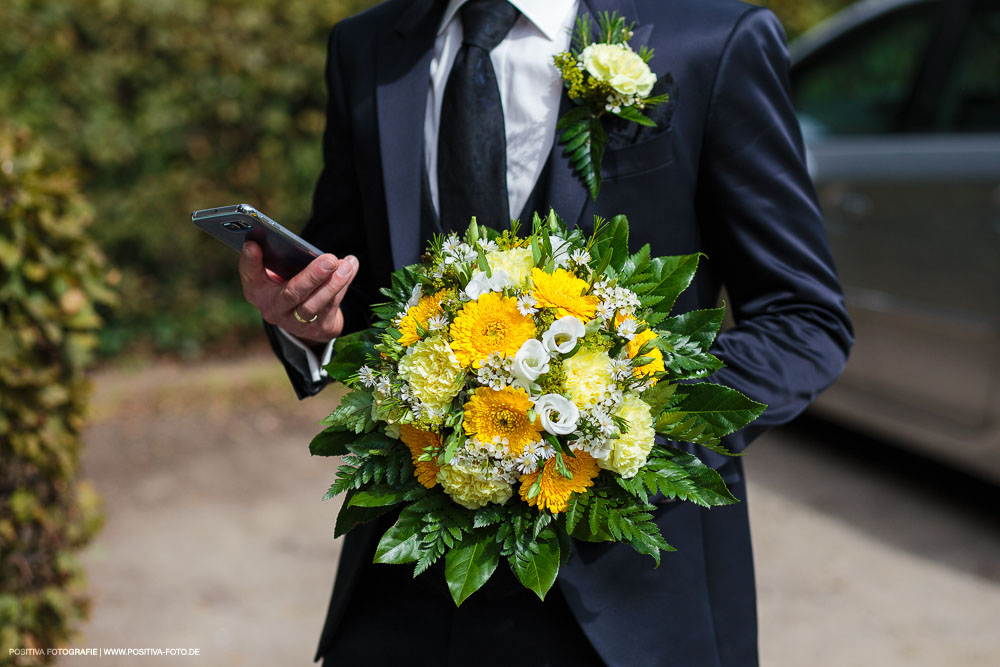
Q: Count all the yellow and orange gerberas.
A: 7